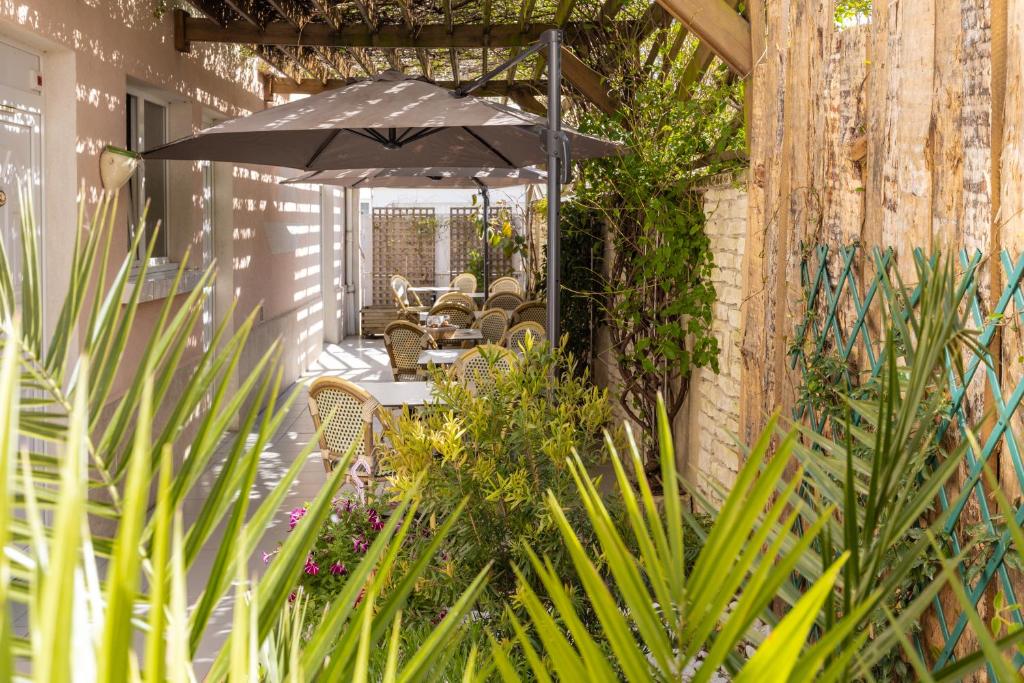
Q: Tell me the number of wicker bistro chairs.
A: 12